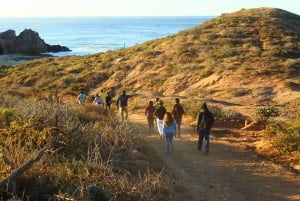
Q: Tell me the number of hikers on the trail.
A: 11